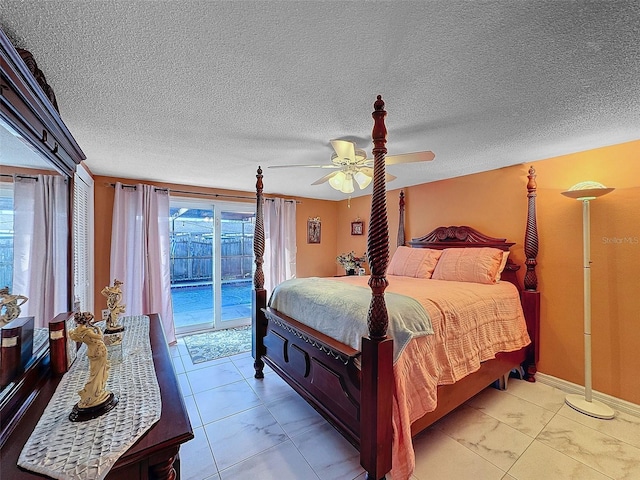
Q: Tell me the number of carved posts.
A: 4